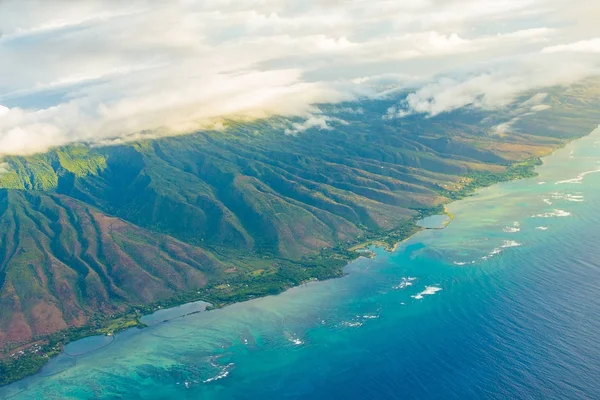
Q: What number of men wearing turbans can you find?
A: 0